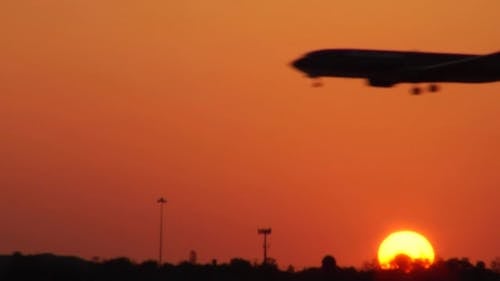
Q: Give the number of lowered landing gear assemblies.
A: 3